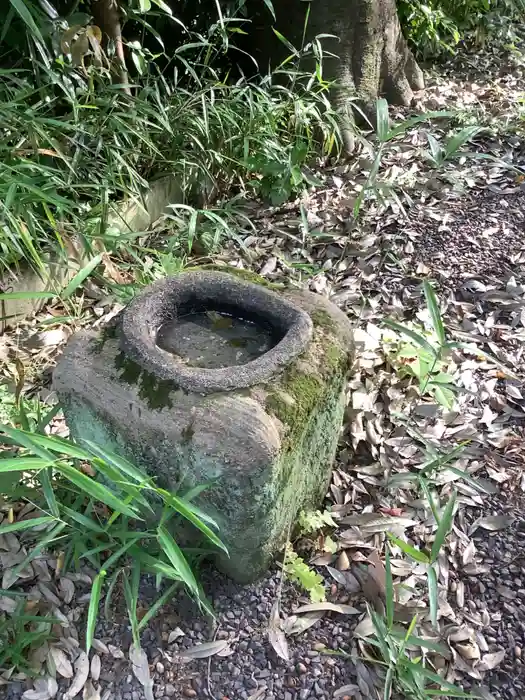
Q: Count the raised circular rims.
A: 1